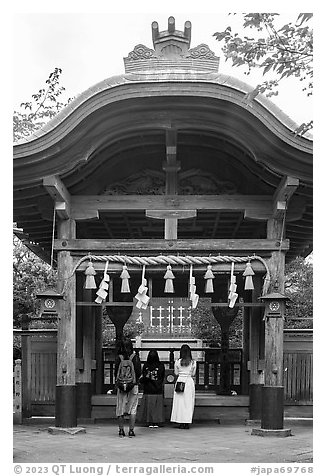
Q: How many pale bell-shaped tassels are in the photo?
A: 5